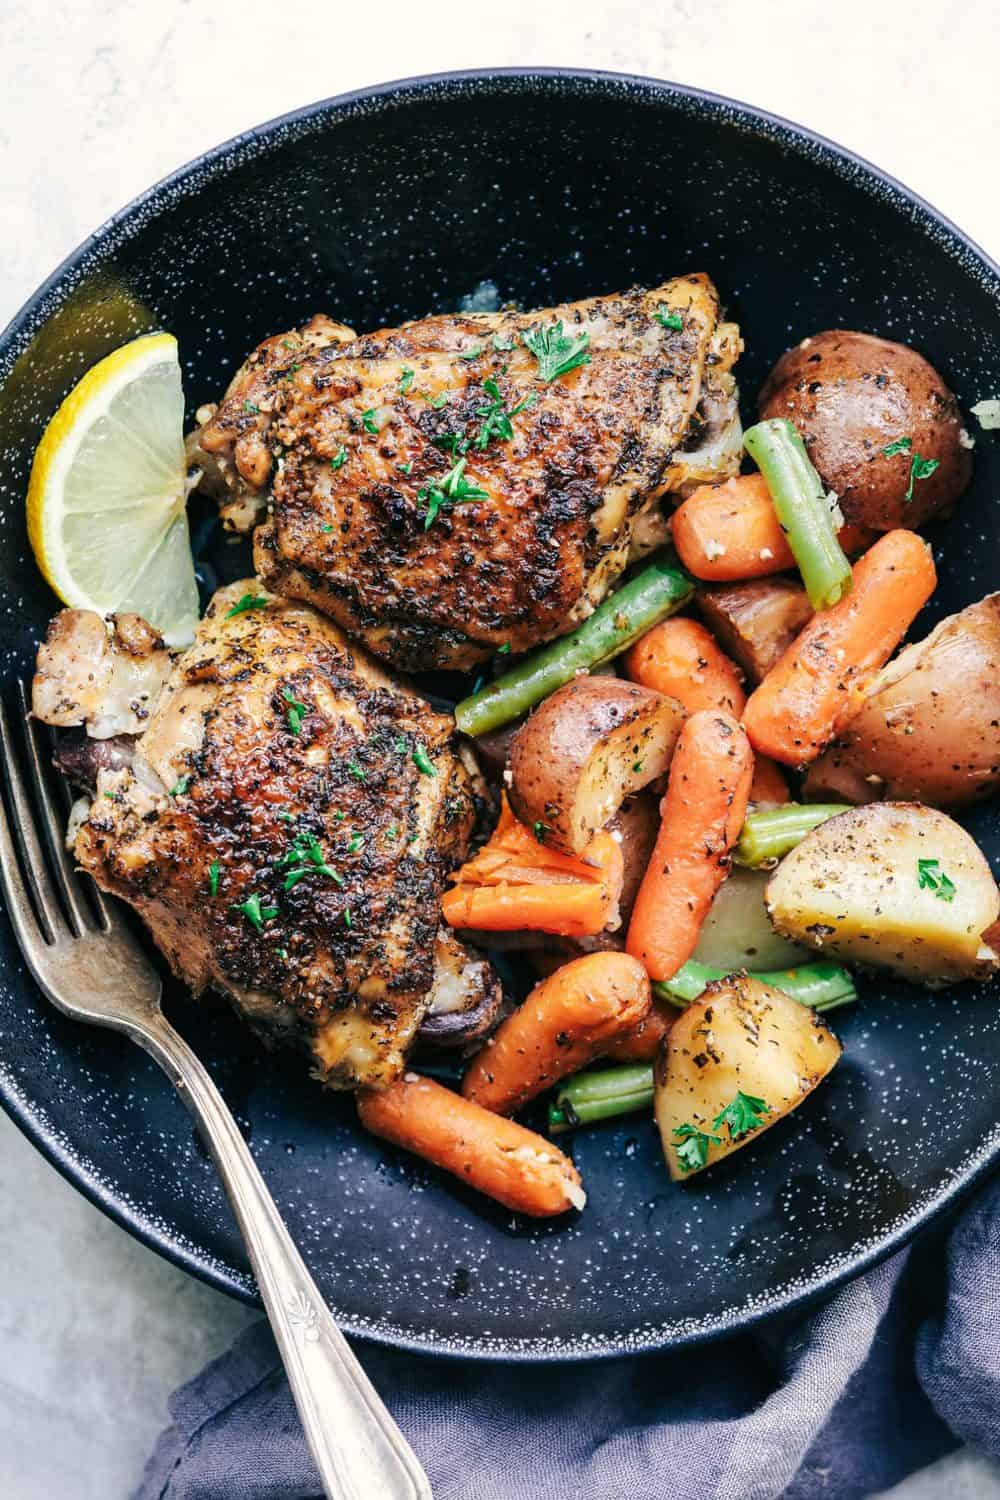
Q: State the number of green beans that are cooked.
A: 5